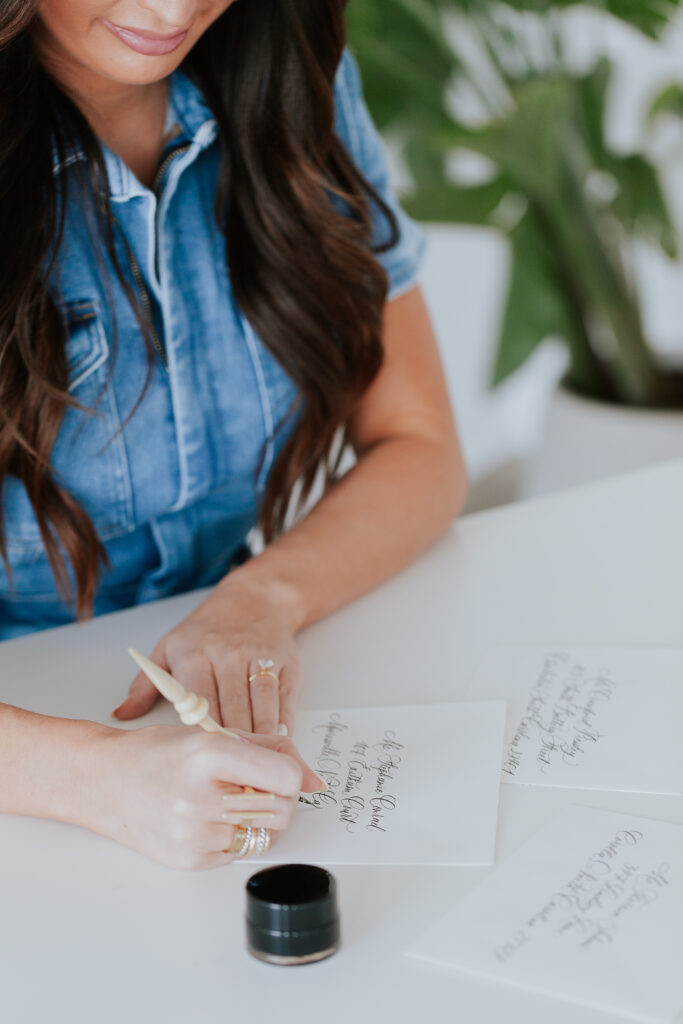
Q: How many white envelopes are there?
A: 3